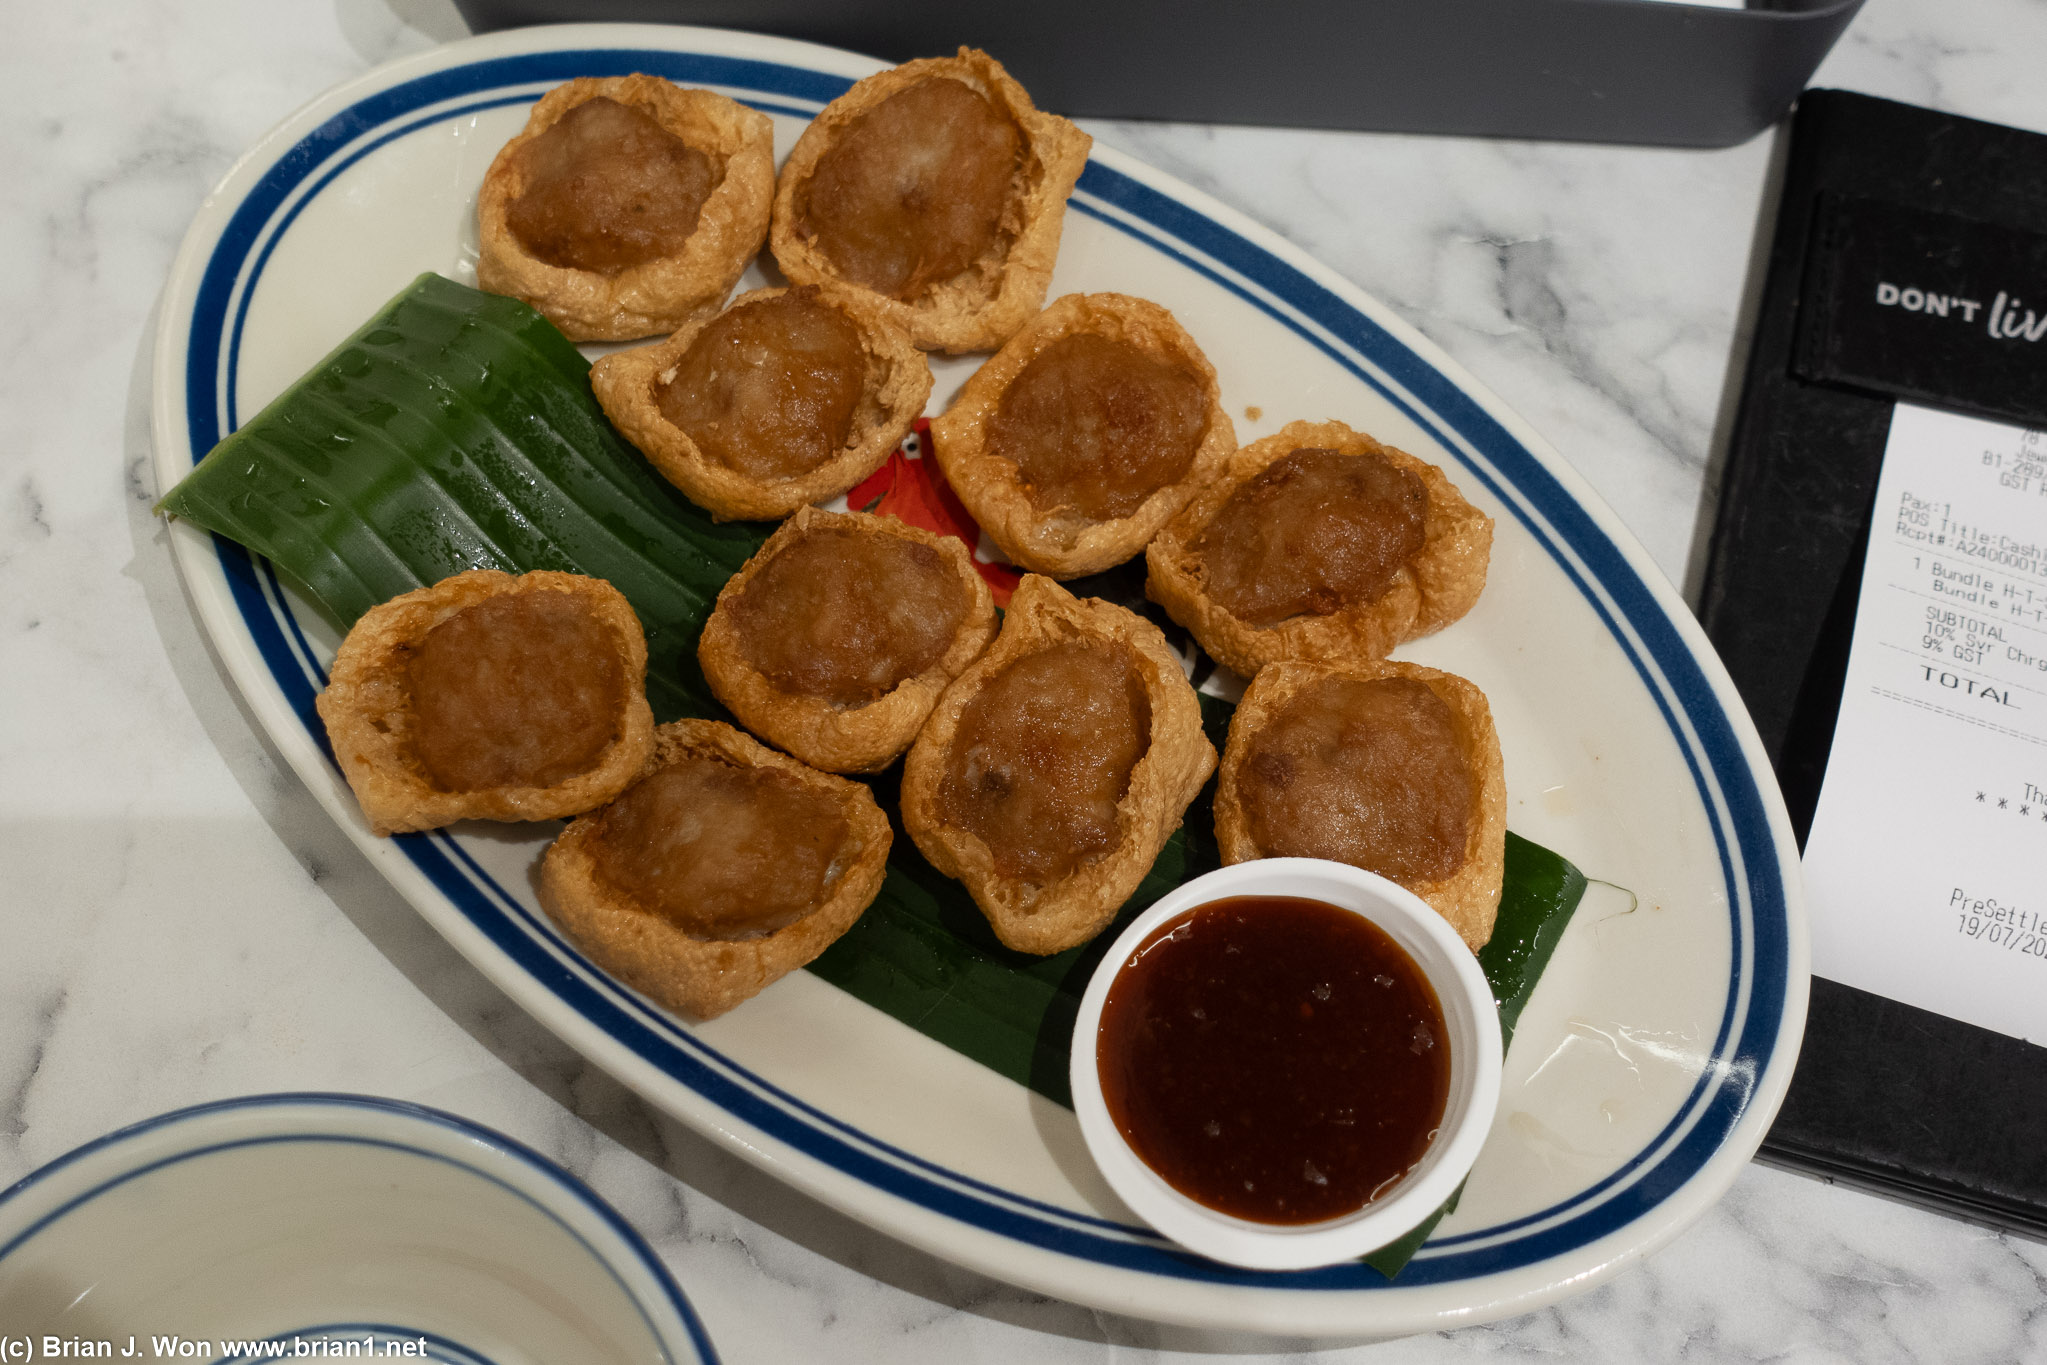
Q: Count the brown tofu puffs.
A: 10